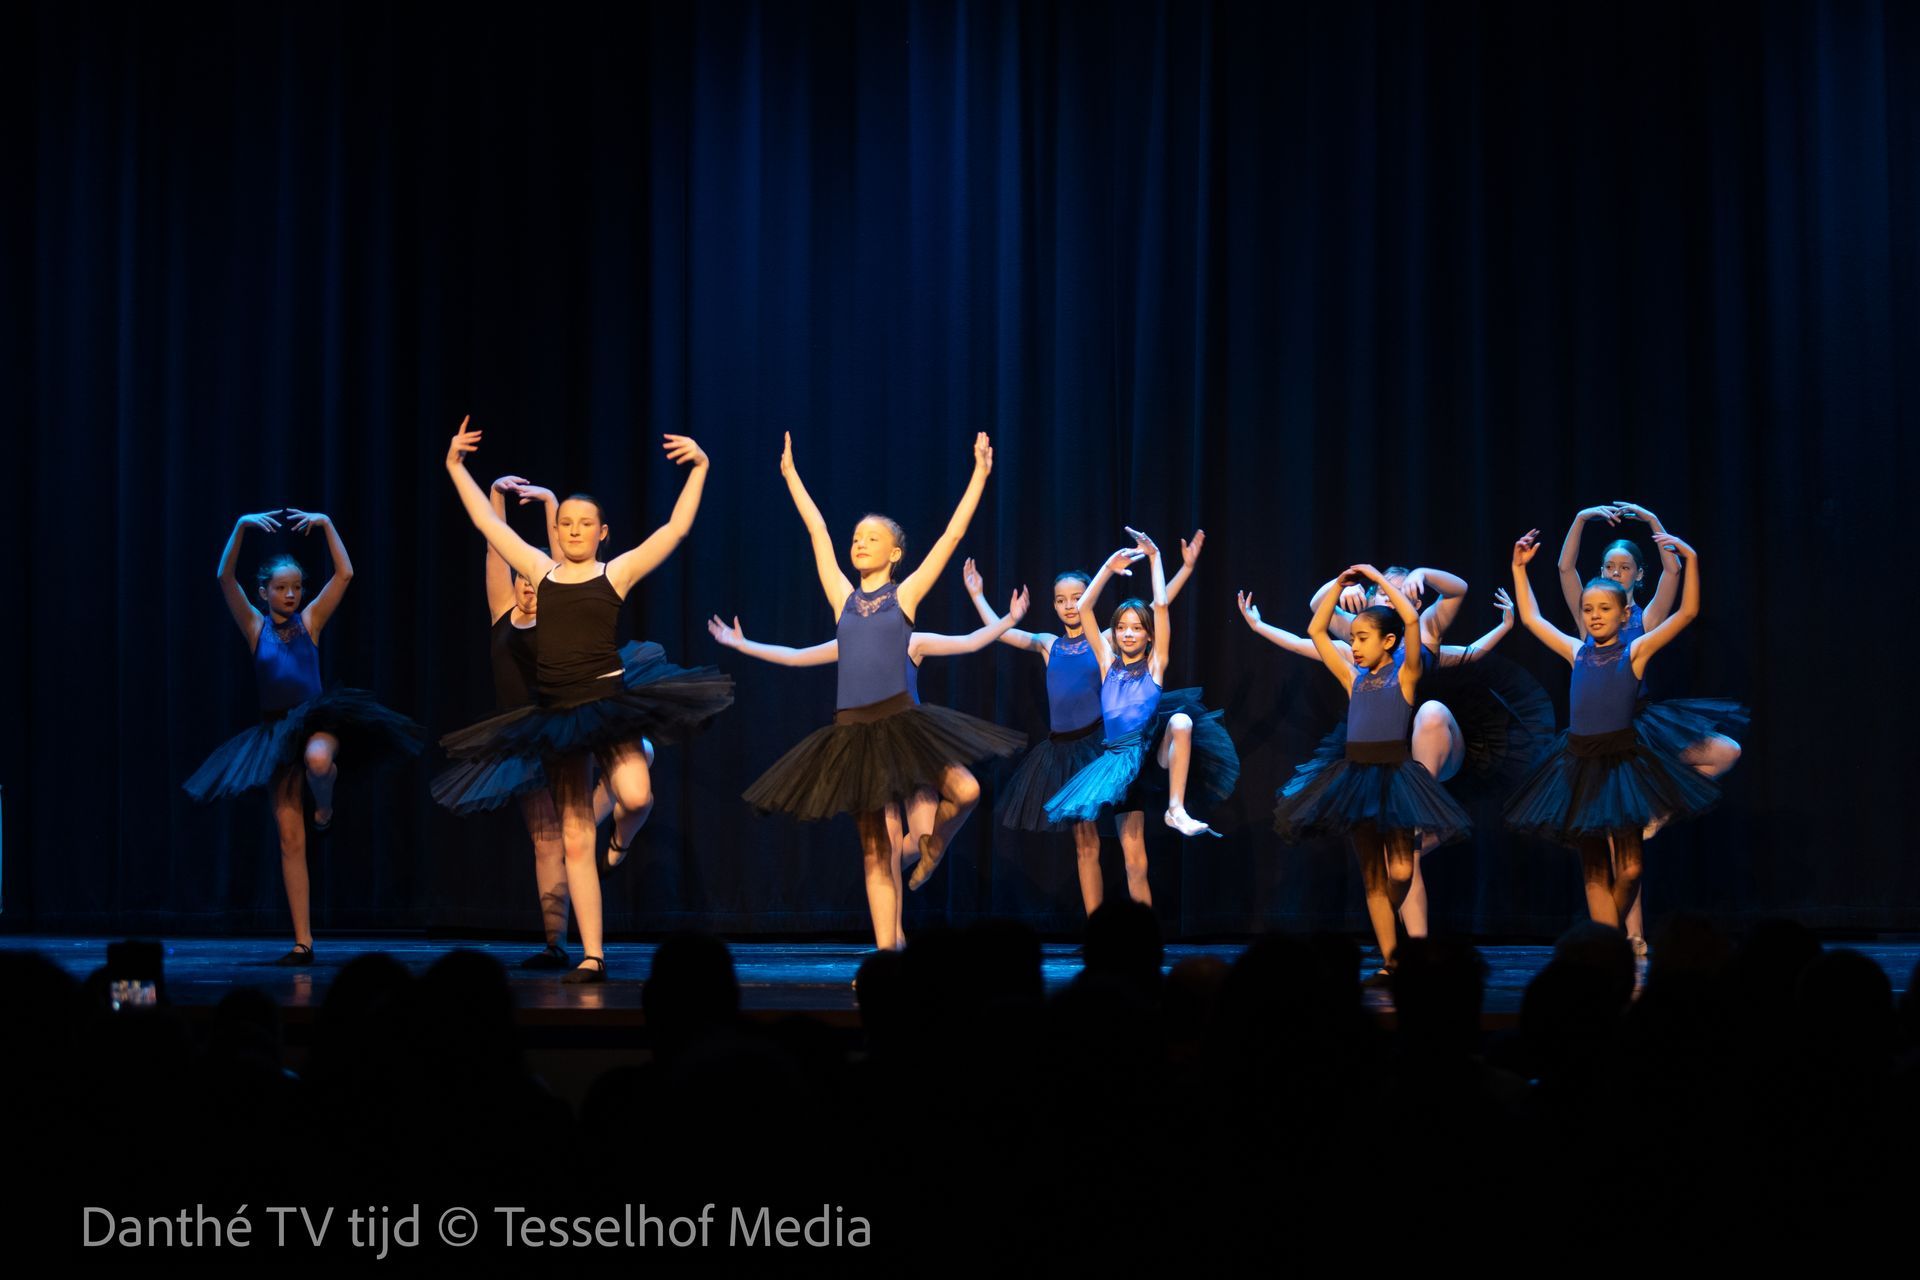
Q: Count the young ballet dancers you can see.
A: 12